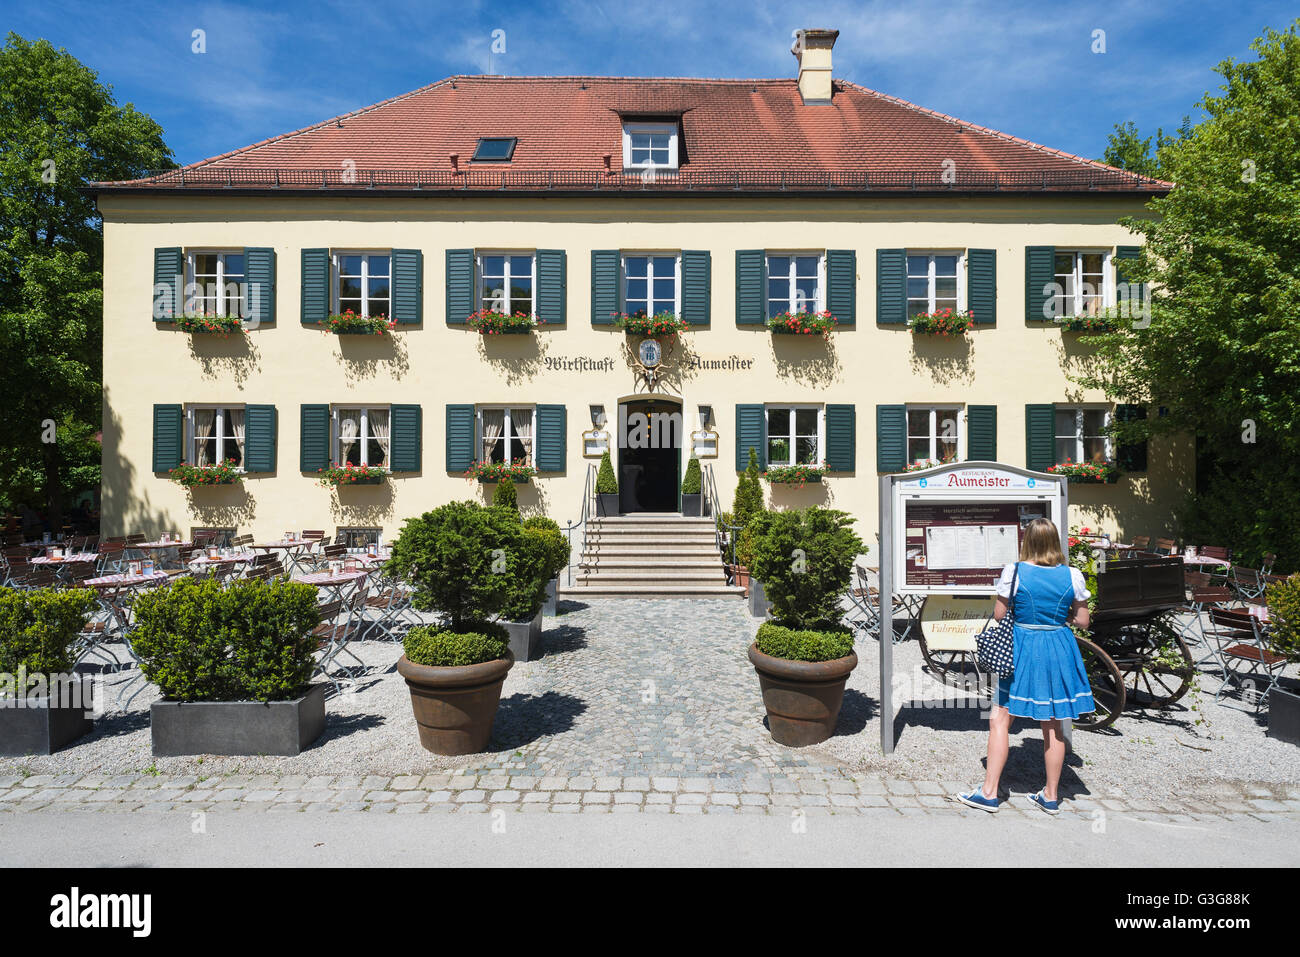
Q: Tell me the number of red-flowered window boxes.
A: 13